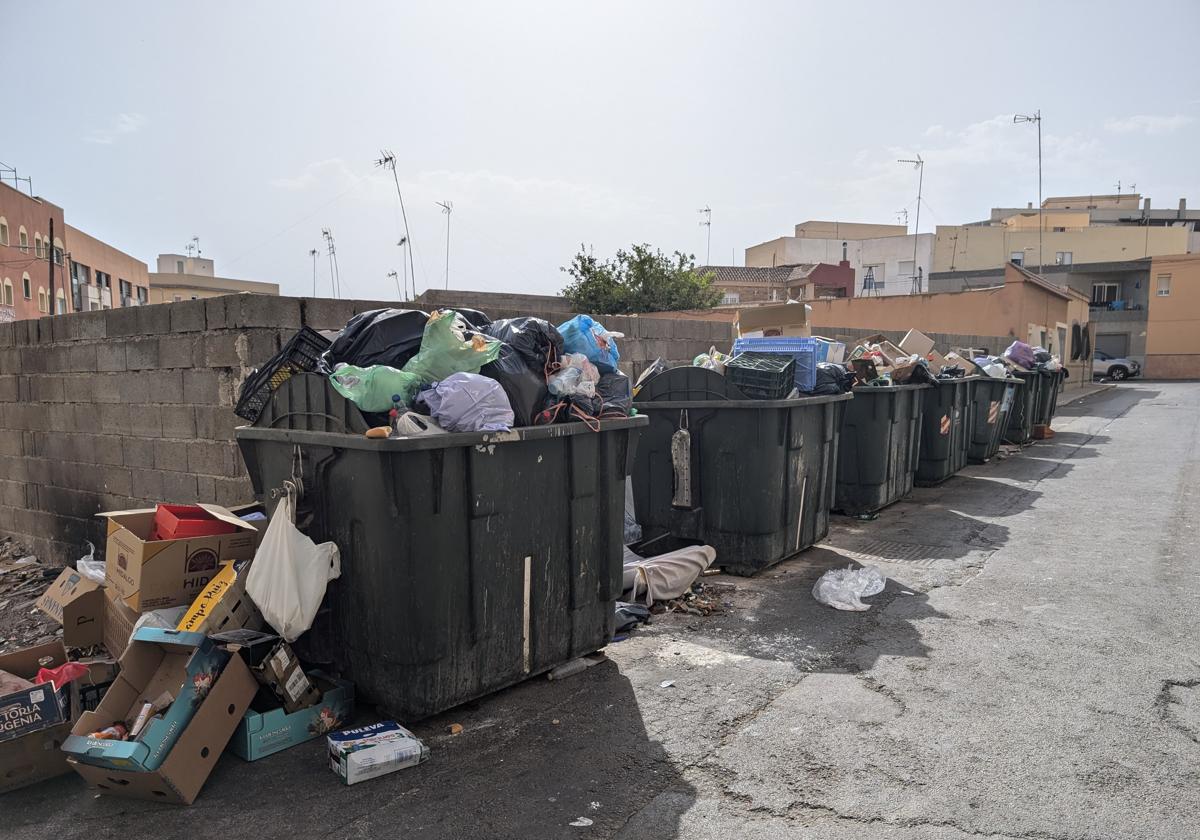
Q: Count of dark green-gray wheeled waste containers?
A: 7